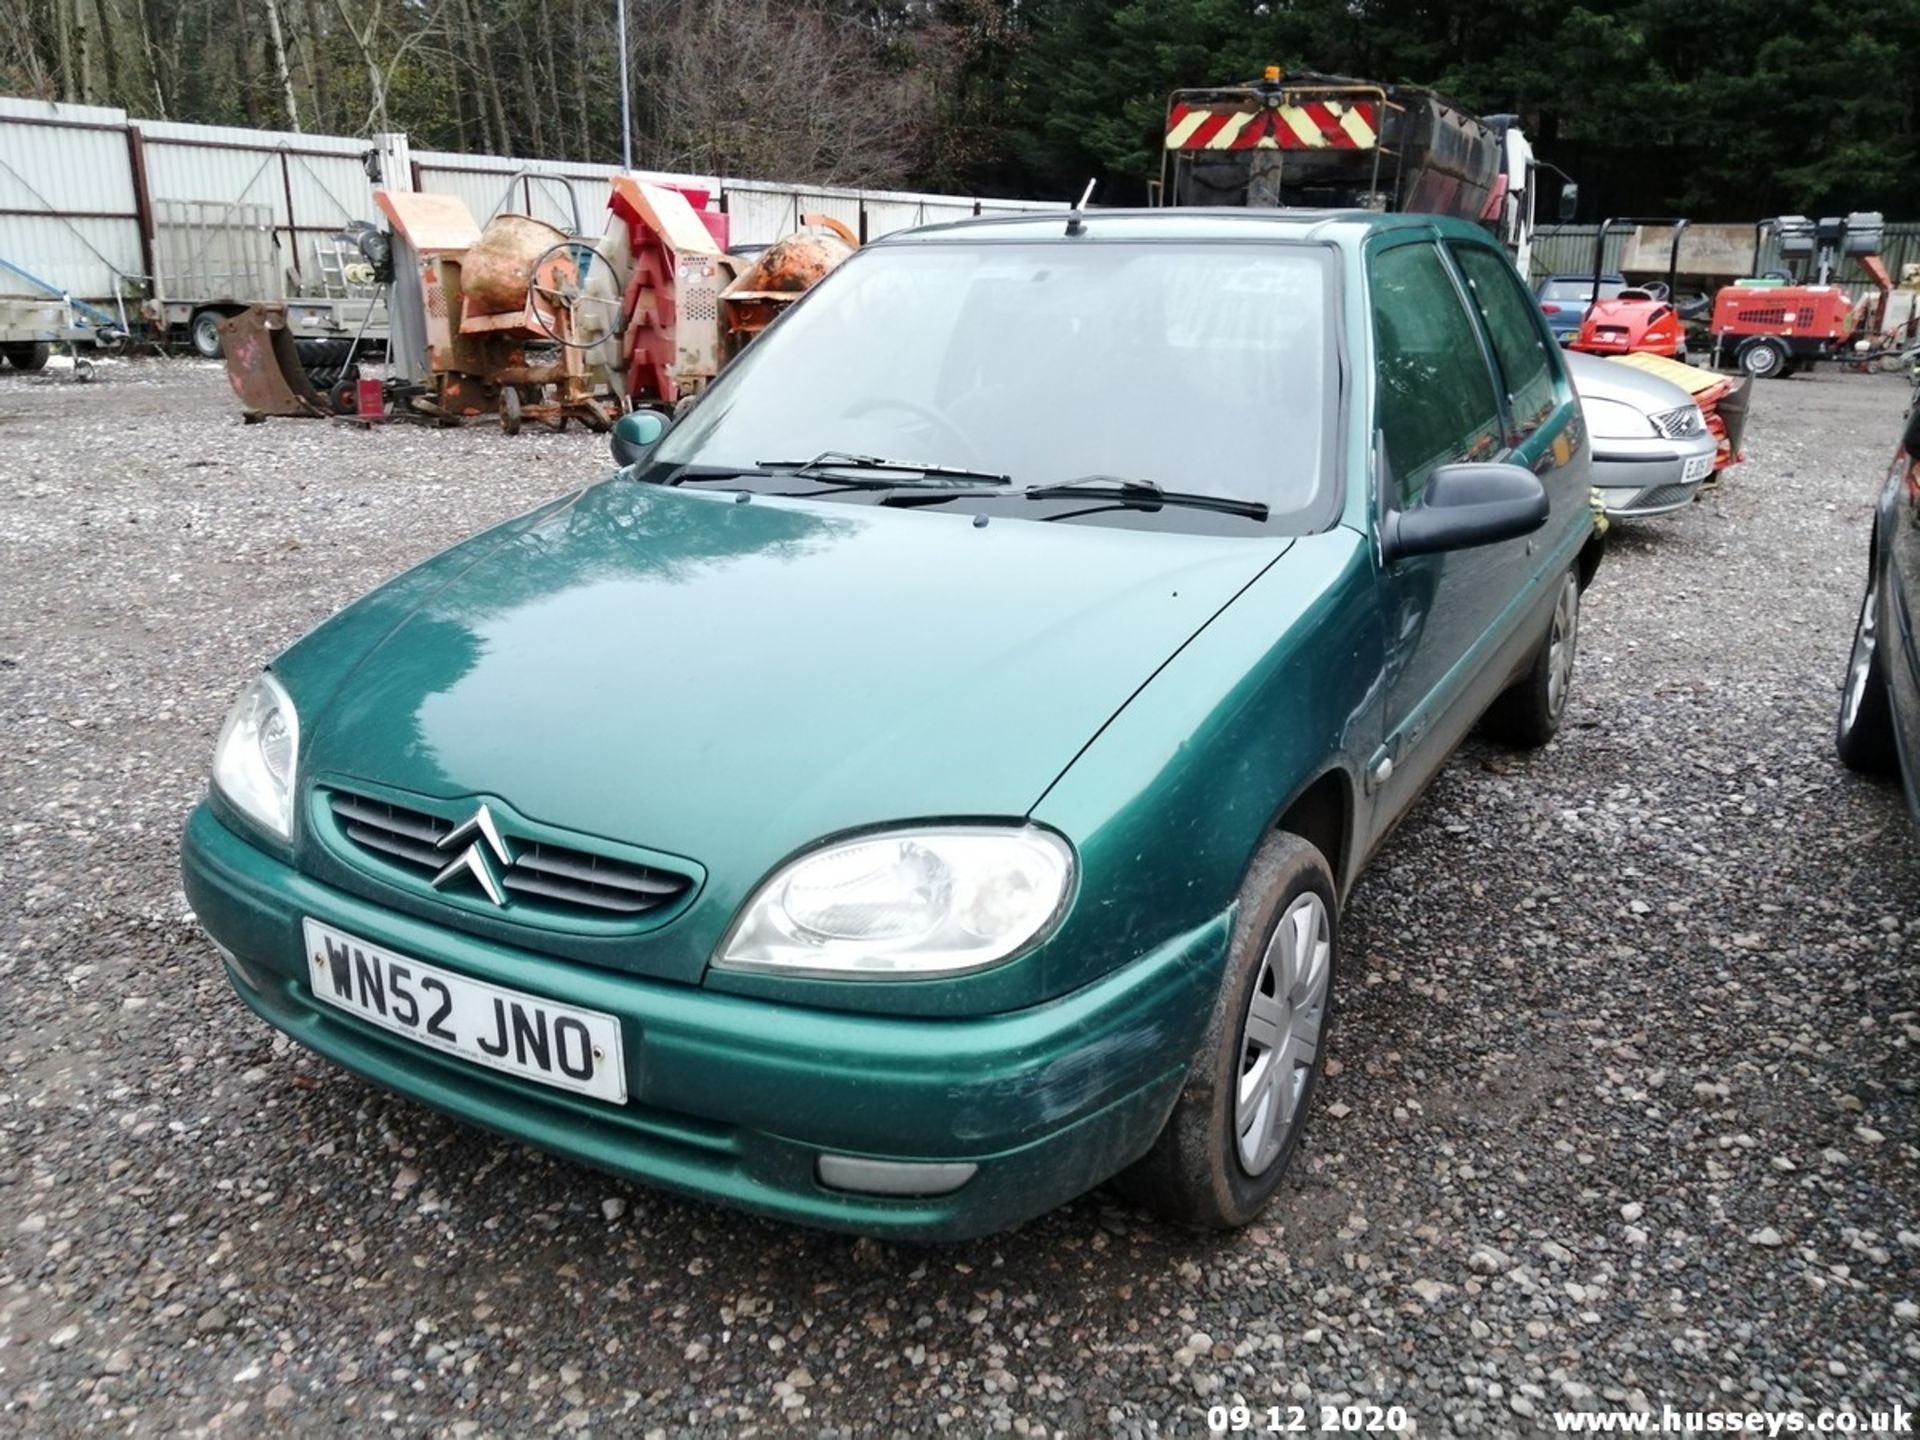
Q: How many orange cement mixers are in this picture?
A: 2